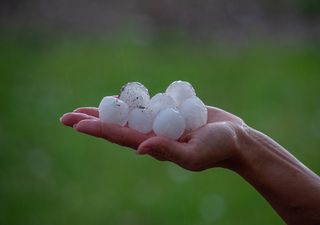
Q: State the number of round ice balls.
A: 7